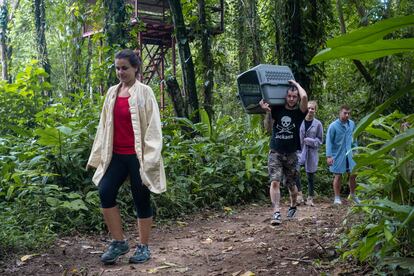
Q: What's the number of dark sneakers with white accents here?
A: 2